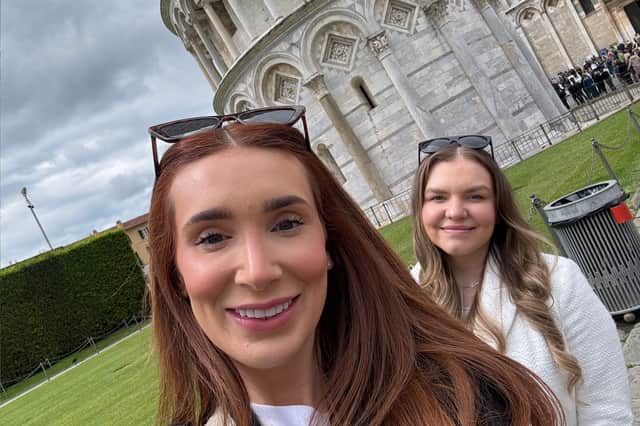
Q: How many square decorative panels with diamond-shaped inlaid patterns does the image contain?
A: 3